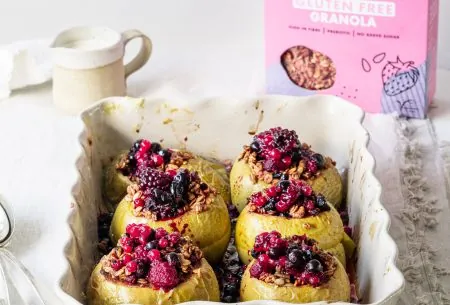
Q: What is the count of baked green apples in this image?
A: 6